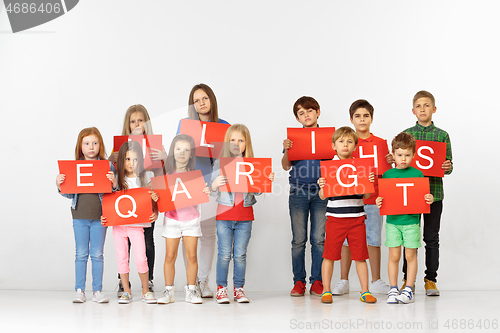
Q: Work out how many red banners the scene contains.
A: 11